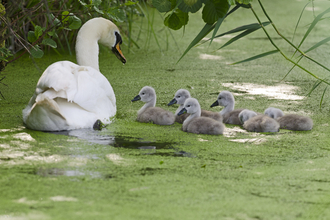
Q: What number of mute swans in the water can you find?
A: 7